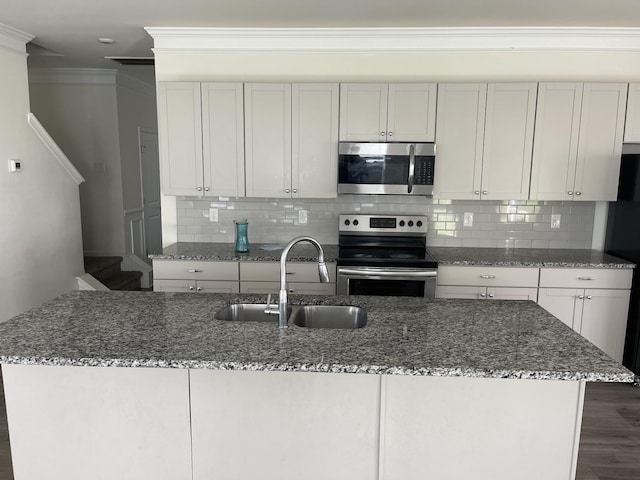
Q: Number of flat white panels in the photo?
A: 3